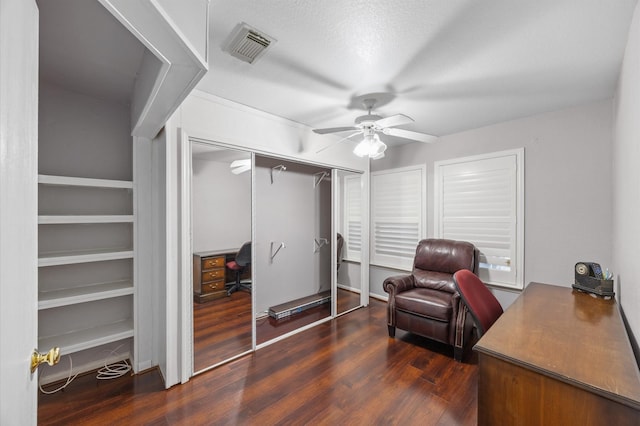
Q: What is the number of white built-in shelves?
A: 5